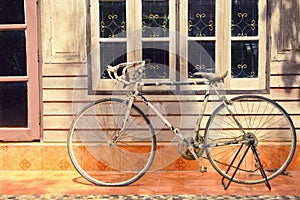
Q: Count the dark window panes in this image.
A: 11